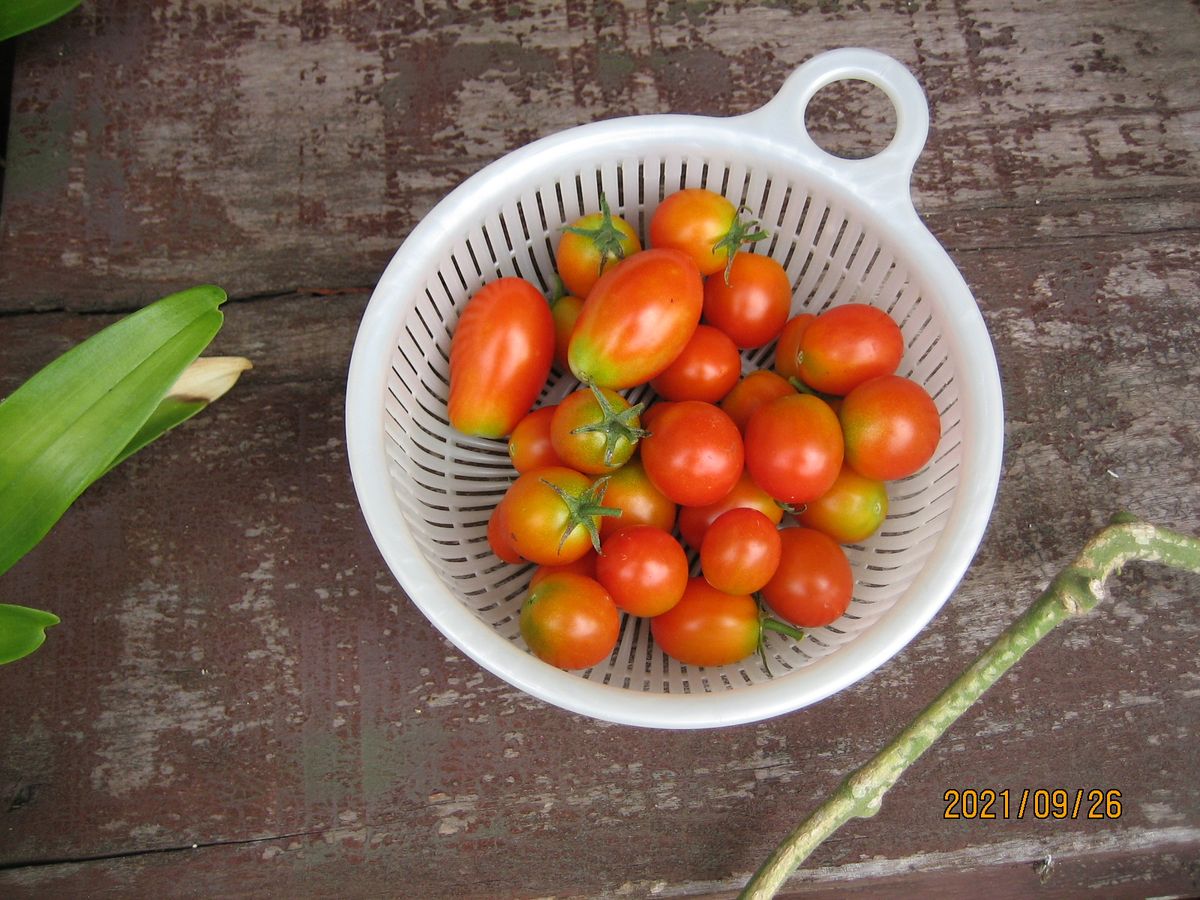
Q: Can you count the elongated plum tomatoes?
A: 2